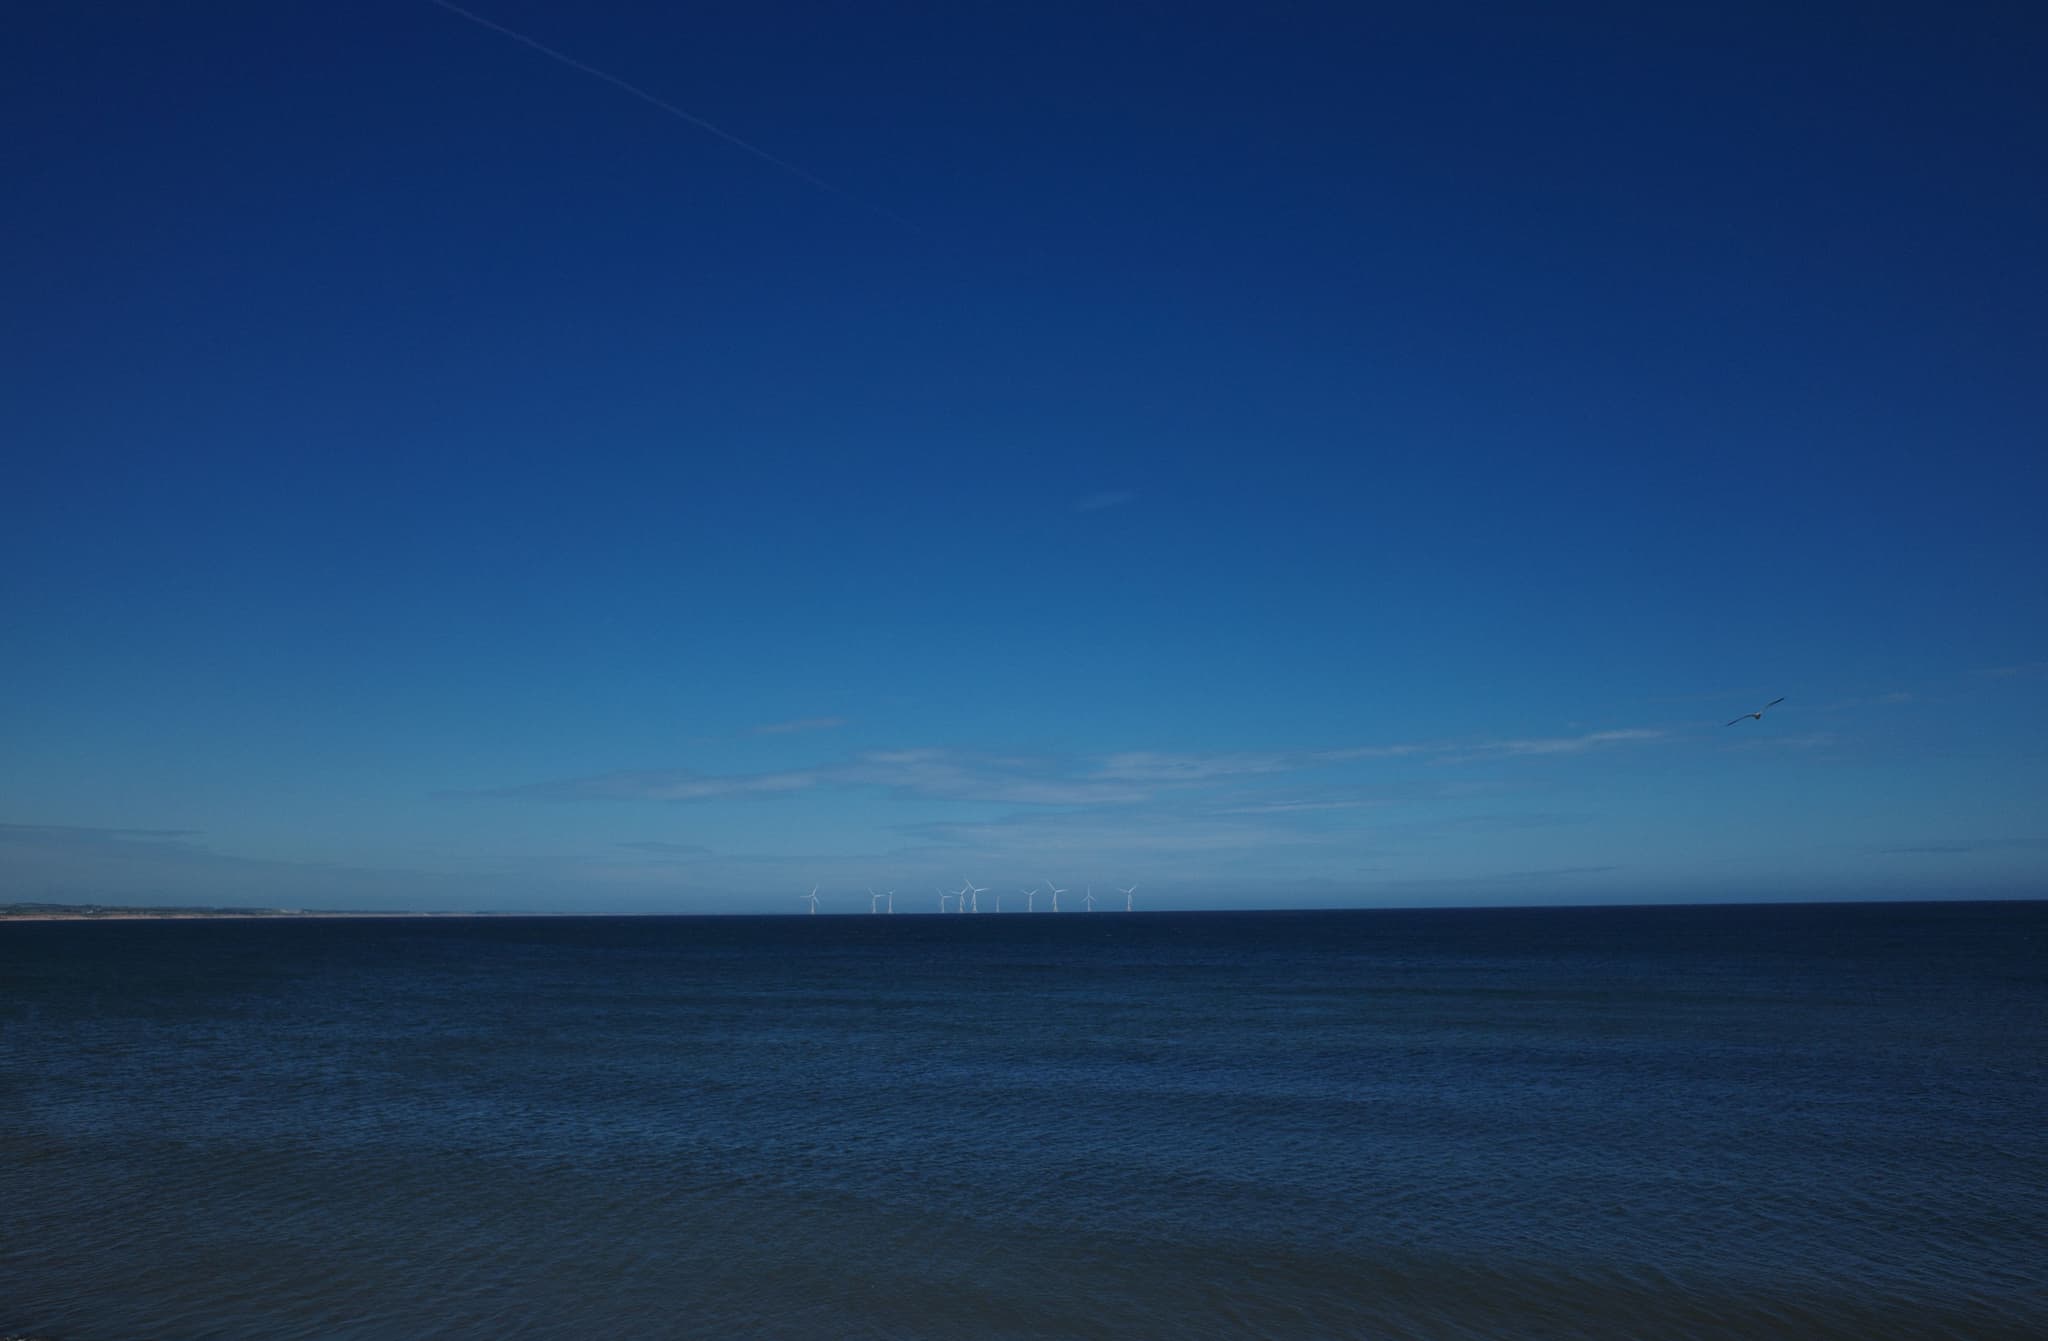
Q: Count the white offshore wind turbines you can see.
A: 11